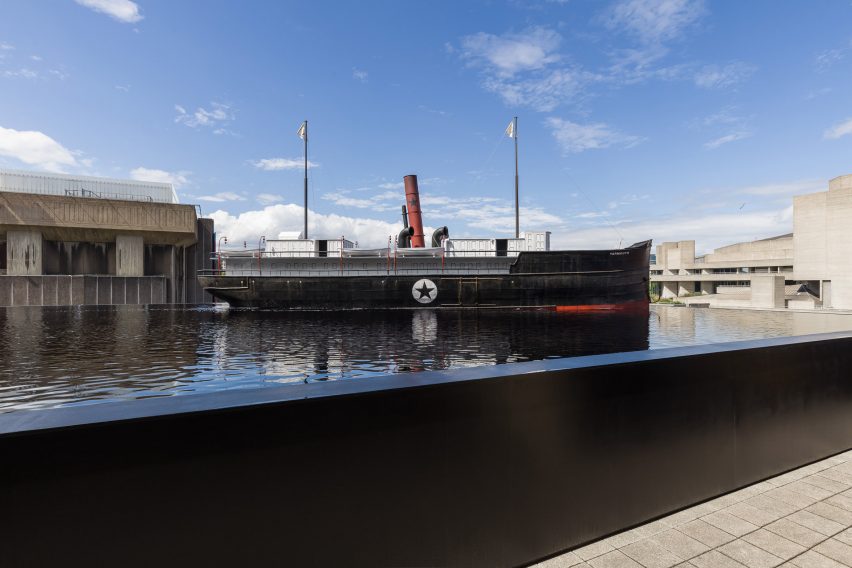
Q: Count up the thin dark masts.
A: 2